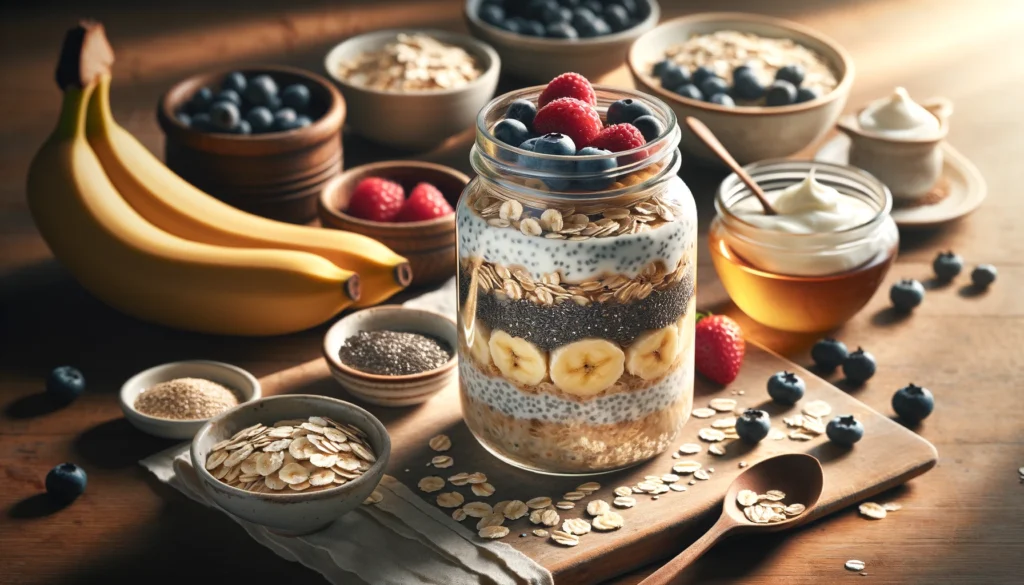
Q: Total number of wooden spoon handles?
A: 2